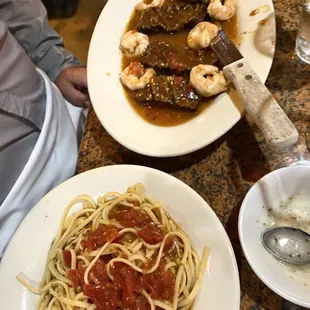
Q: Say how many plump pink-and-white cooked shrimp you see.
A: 6